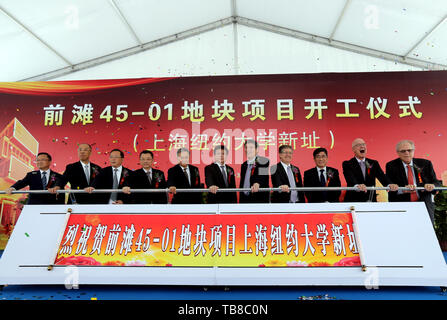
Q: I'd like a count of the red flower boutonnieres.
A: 11